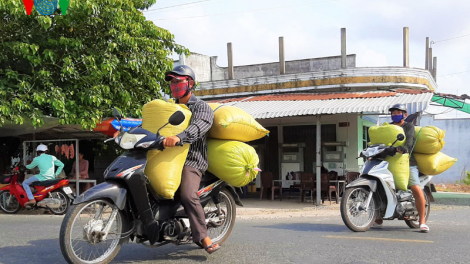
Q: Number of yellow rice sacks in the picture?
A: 8